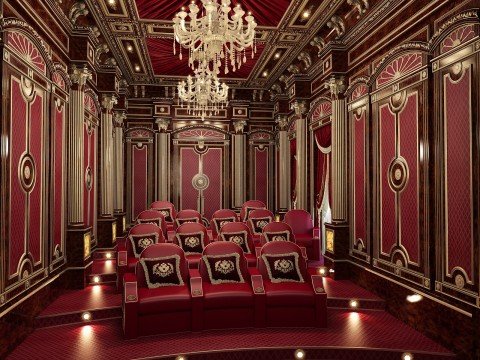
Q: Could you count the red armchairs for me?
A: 14